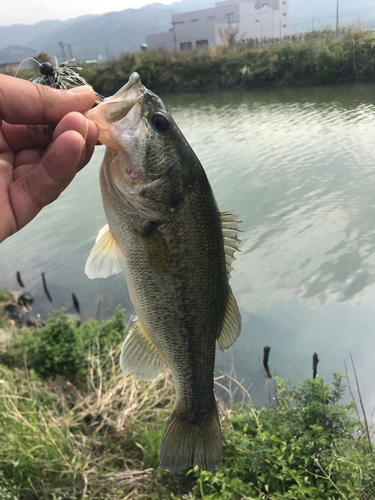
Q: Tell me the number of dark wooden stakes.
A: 5